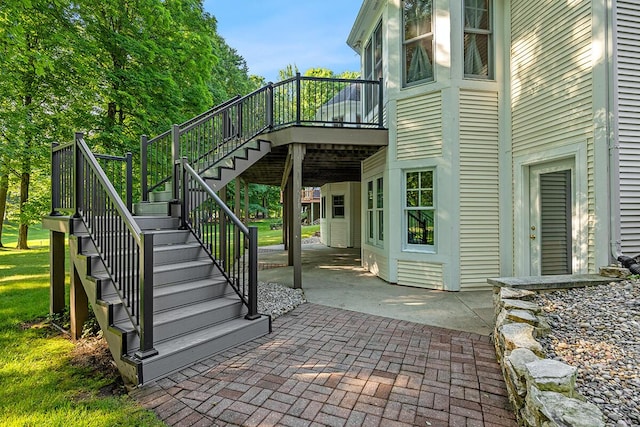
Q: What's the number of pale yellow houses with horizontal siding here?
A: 1